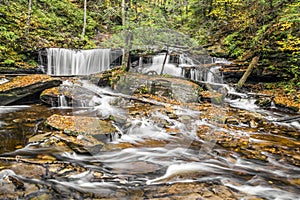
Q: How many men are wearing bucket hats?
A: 0